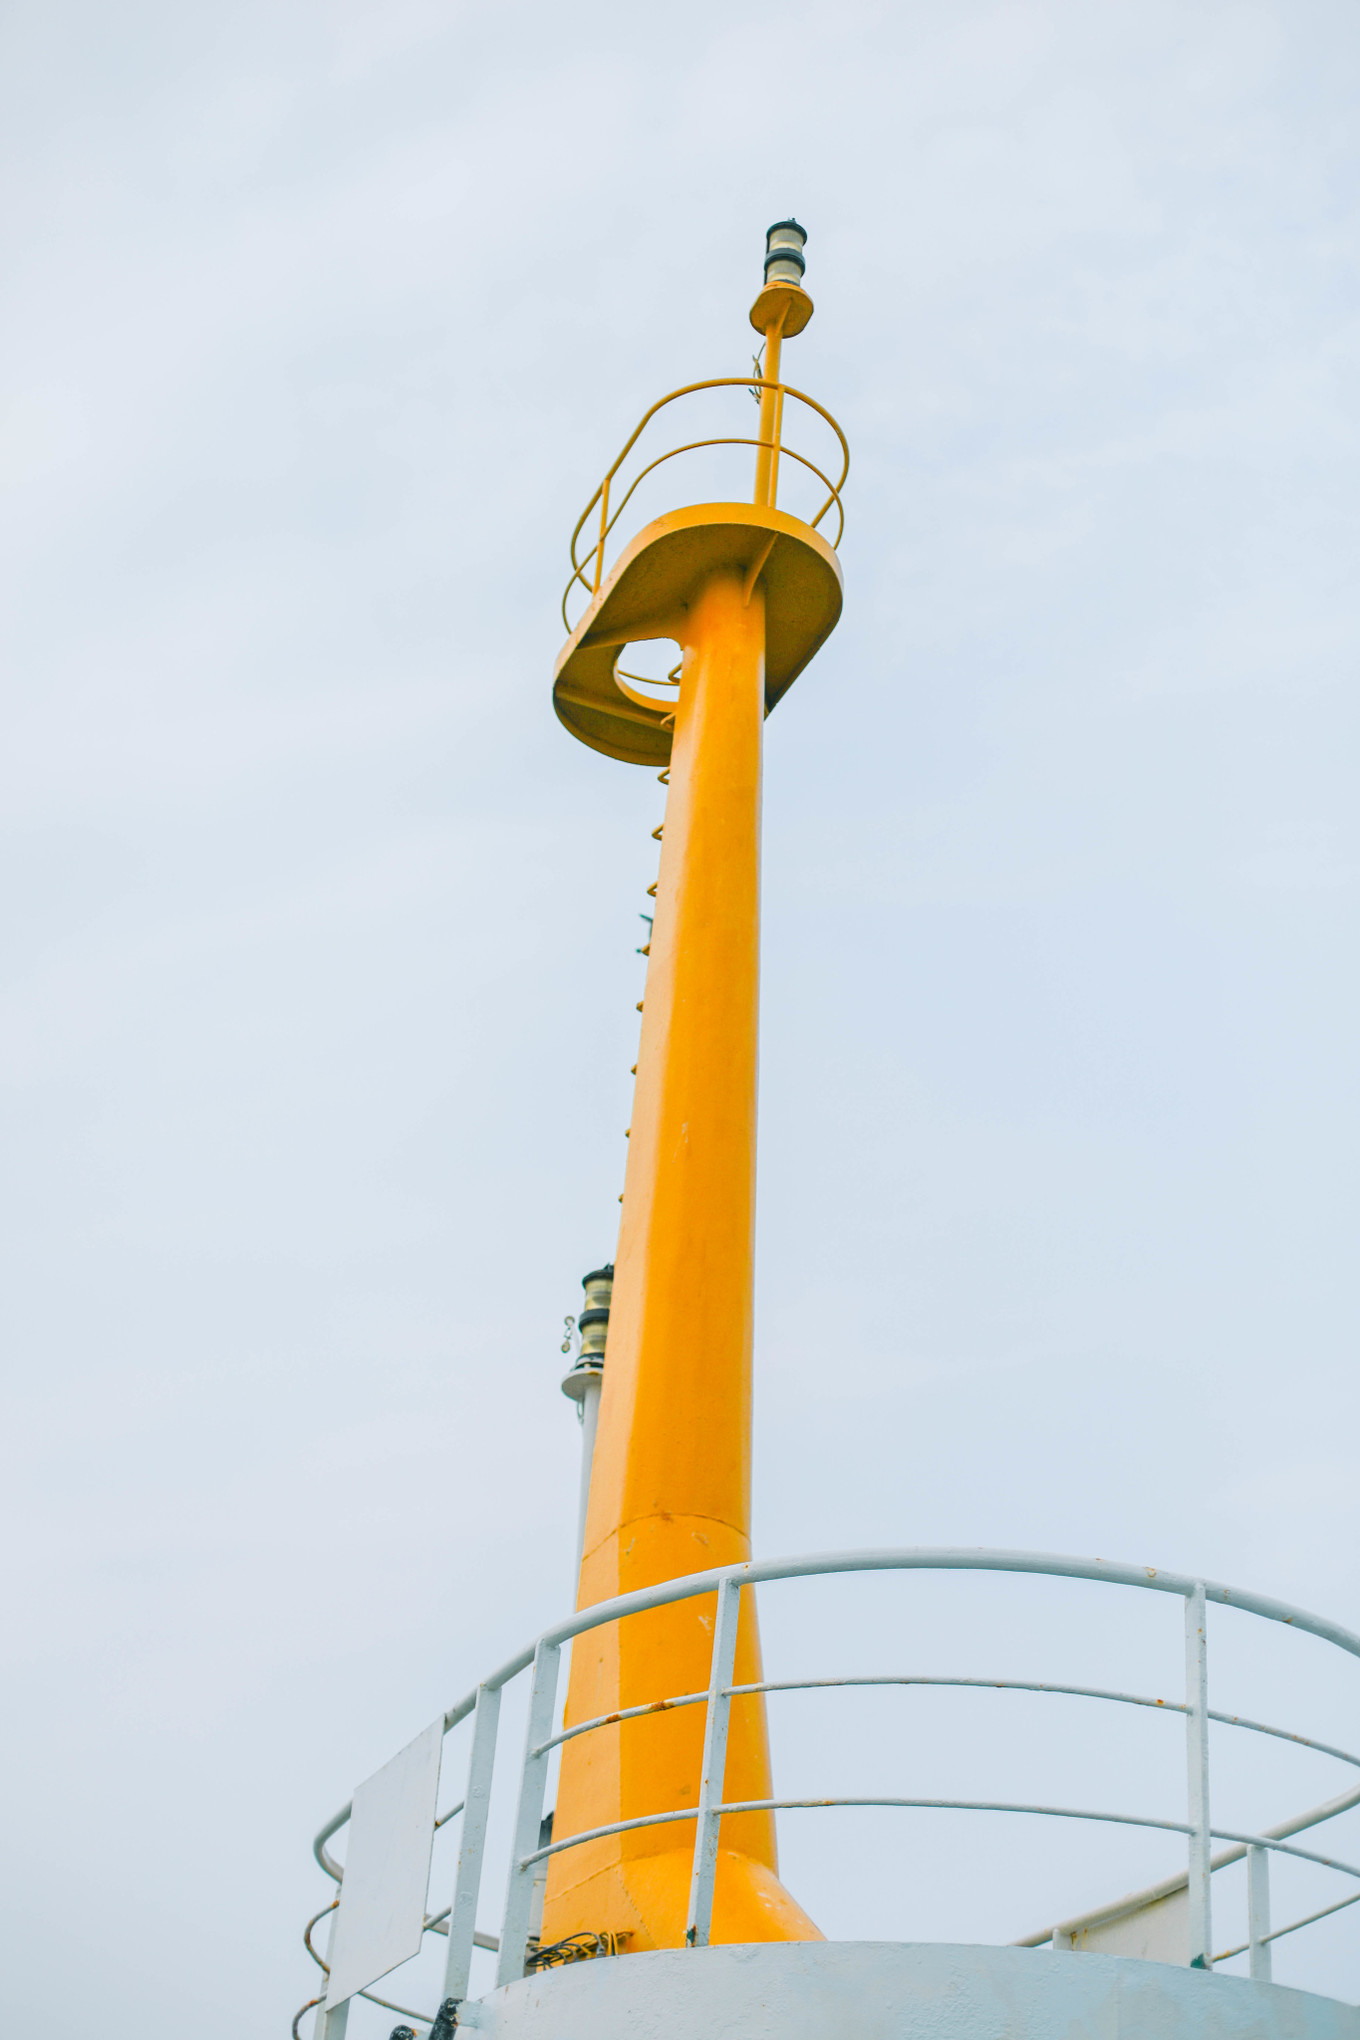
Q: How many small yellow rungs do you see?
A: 10